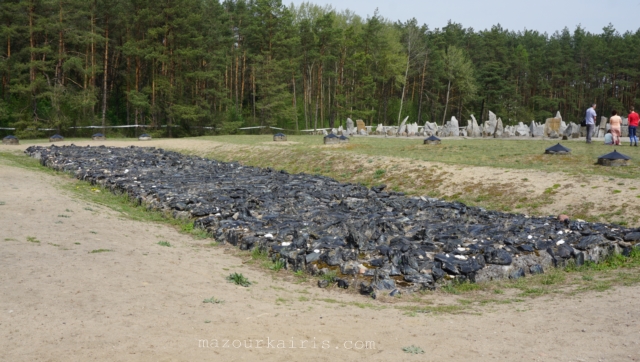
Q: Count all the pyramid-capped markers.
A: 10